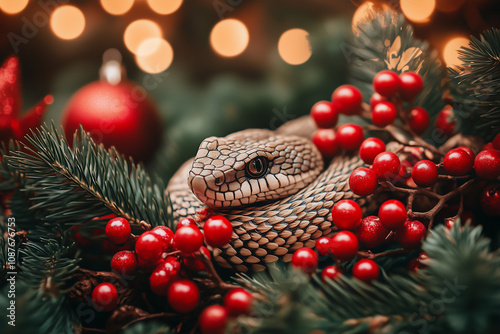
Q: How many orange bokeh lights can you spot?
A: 11